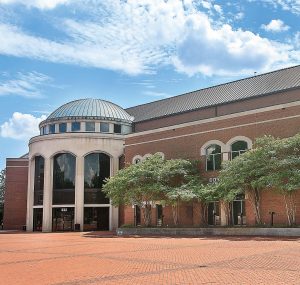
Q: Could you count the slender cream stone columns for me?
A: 4